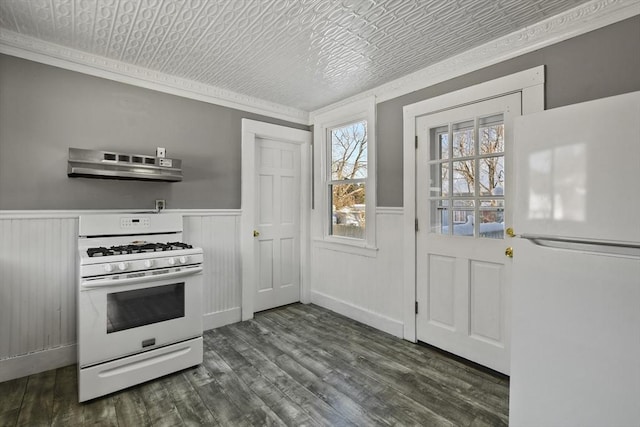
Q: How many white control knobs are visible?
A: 5